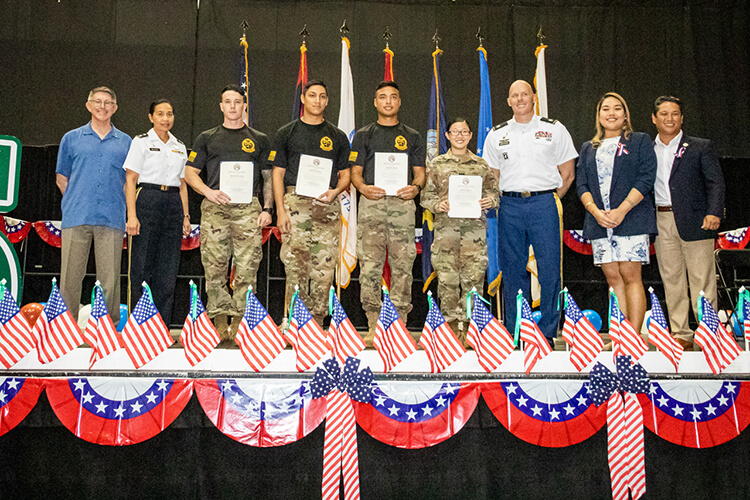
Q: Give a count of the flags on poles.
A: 7